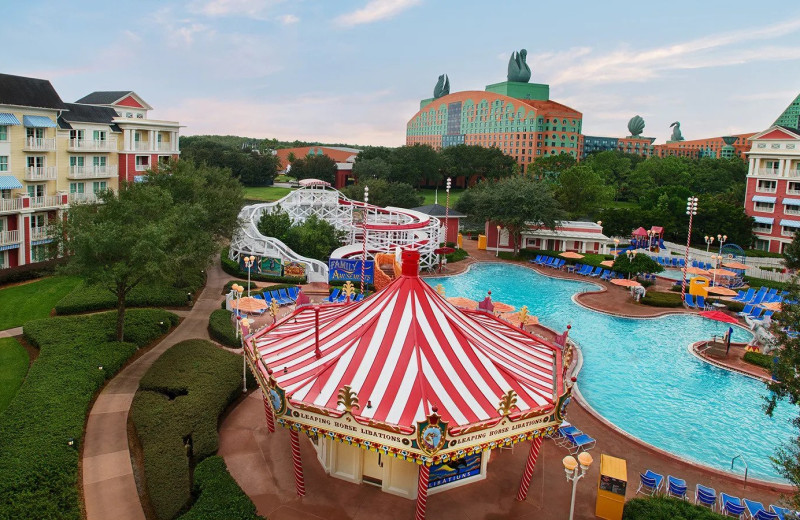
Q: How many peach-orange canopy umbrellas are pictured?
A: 12